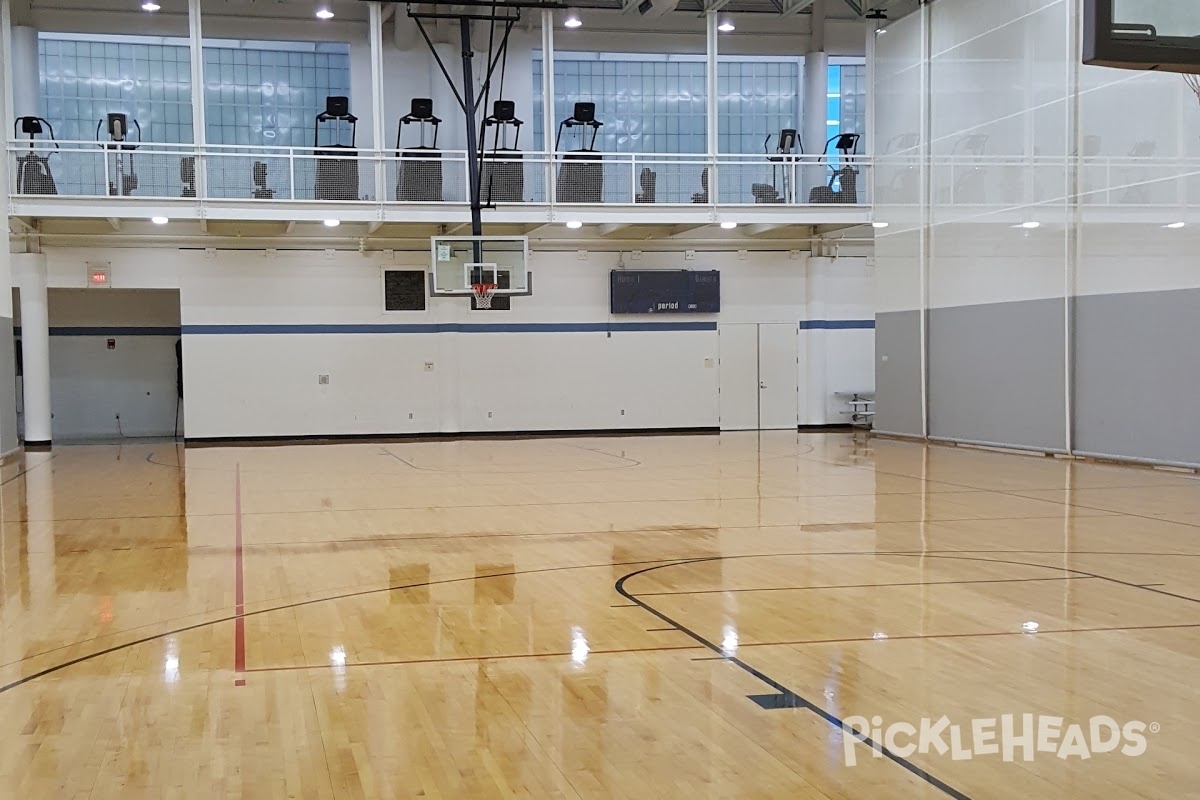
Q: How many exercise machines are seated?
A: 4